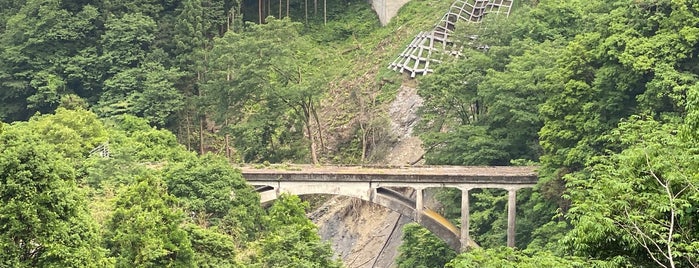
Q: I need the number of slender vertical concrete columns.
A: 3